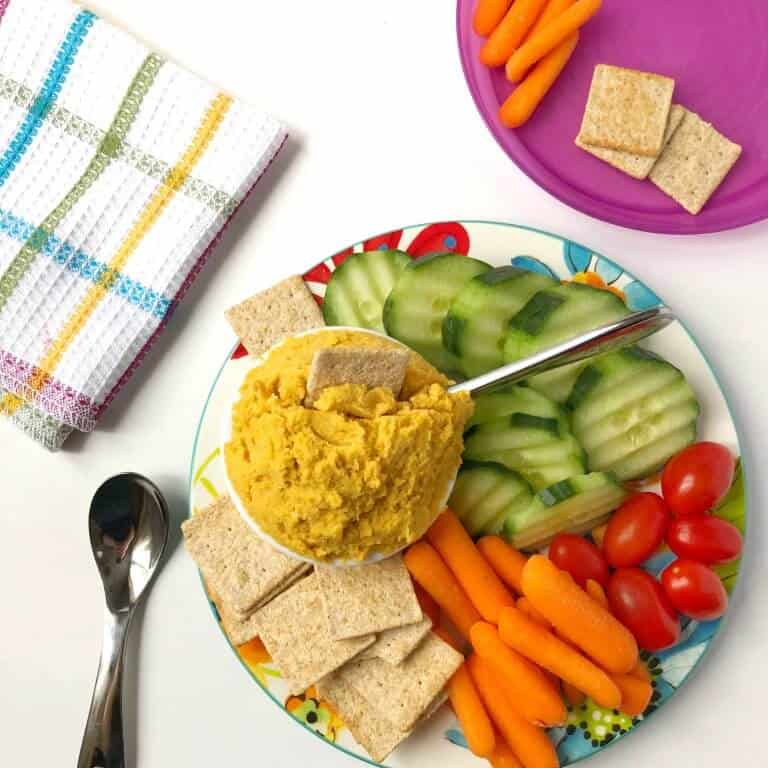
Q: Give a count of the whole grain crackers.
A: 13